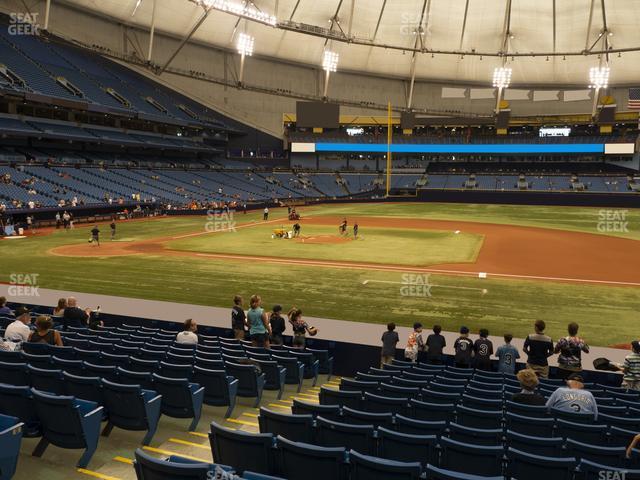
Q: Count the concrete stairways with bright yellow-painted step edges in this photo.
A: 1